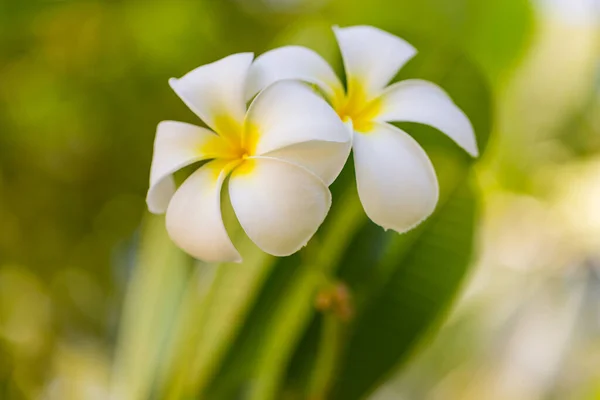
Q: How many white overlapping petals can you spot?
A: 10